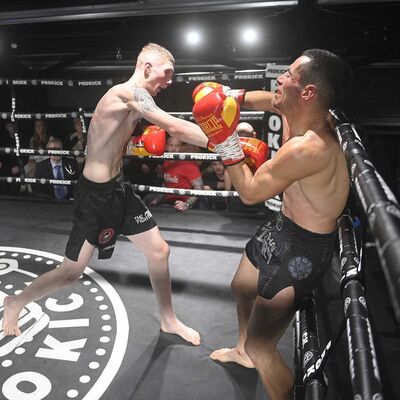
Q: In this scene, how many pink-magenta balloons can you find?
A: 0